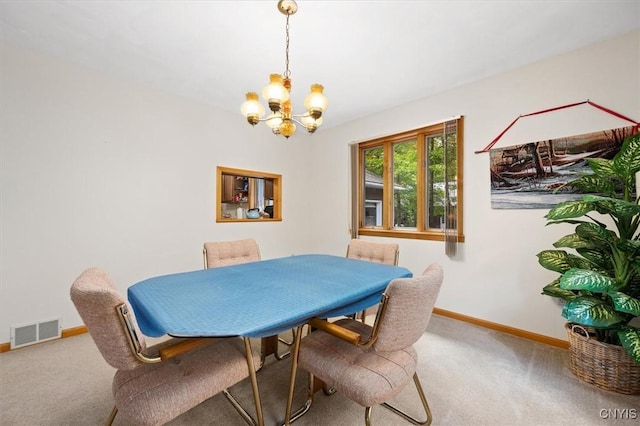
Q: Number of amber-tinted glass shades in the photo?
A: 5